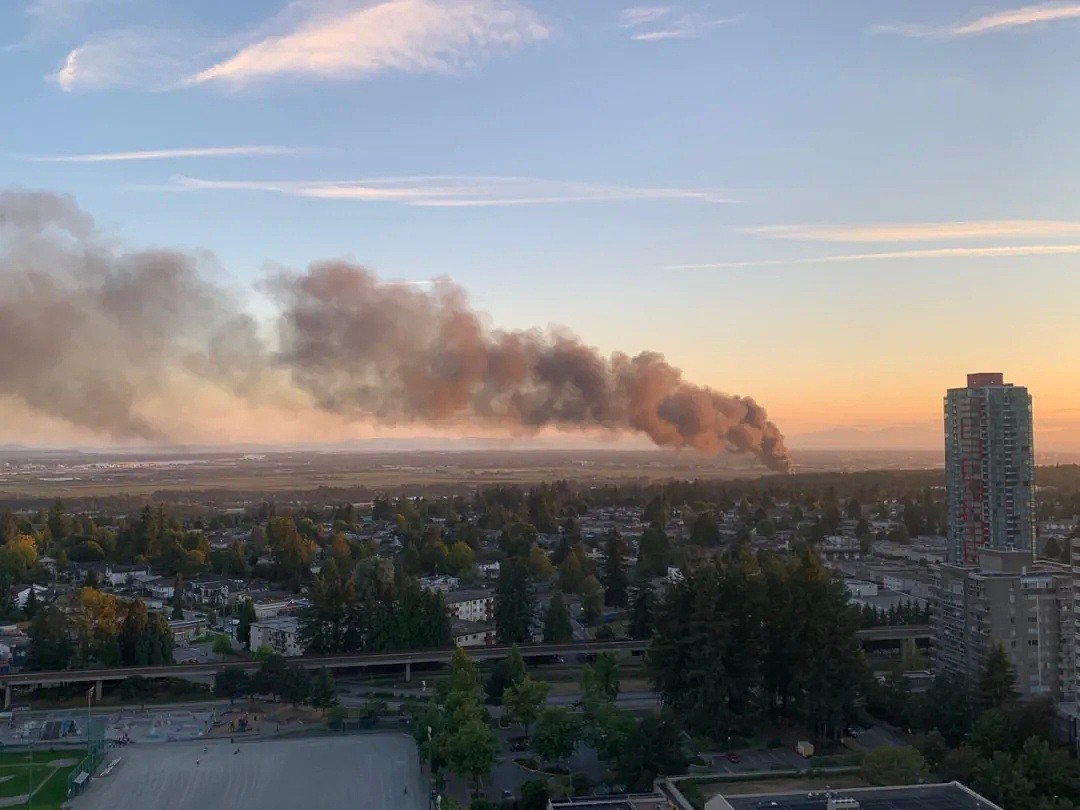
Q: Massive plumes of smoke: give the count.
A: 1